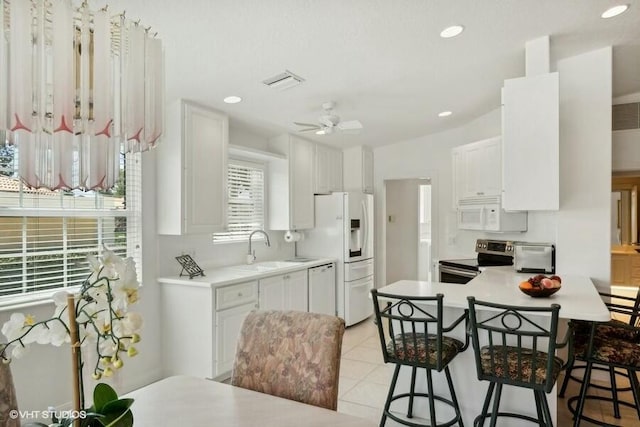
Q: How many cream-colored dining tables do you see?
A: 1